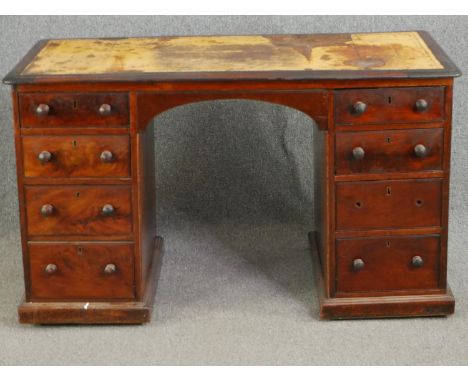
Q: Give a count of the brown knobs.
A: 14